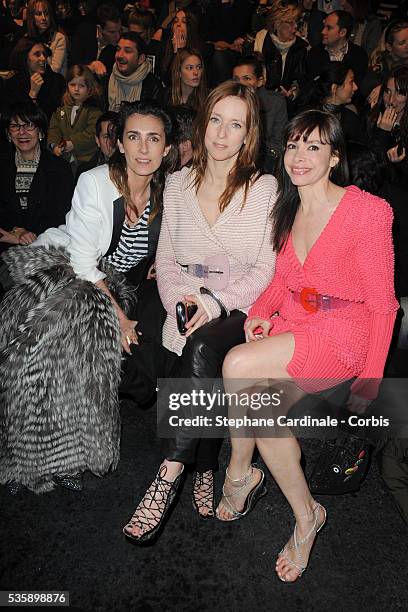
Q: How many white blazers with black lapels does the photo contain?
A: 1